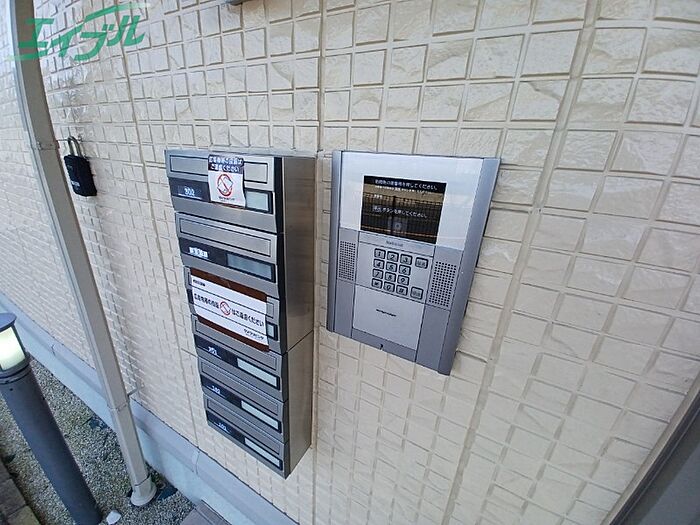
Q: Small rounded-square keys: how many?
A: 14